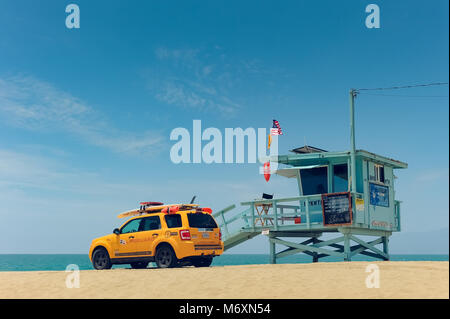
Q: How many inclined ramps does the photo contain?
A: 1